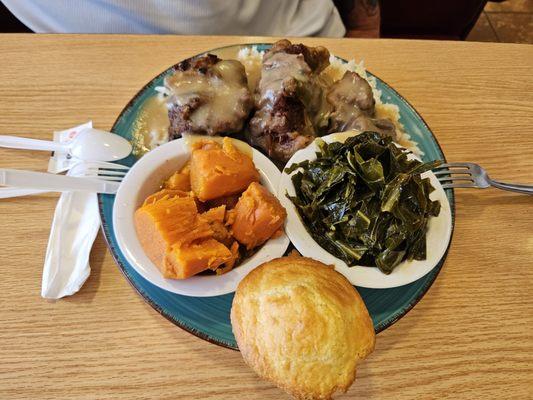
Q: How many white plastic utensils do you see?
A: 3